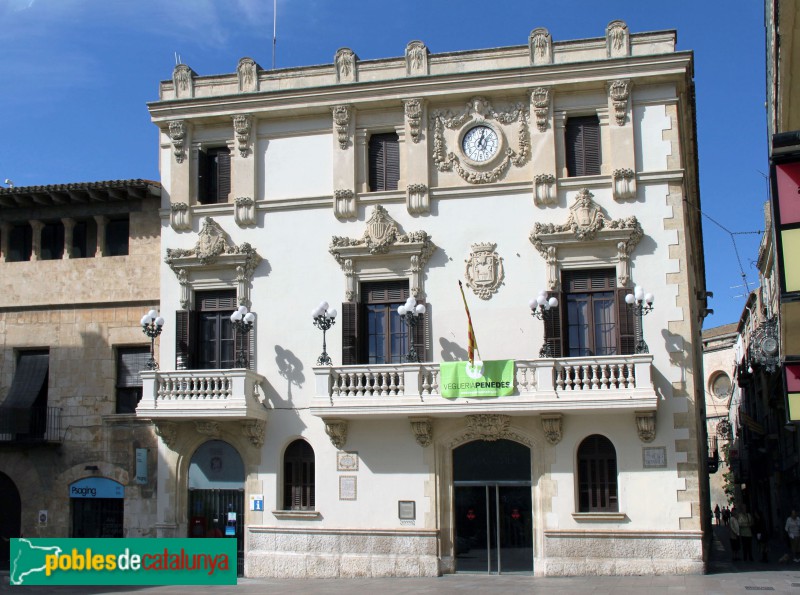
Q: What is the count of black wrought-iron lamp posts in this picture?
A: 6